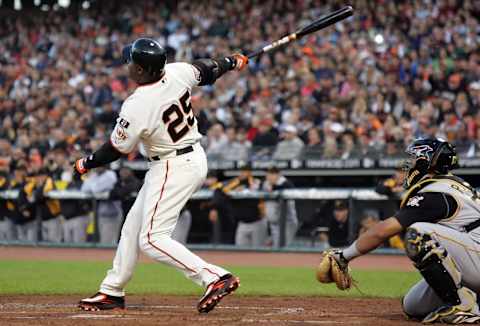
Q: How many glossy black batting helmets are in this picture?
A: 1